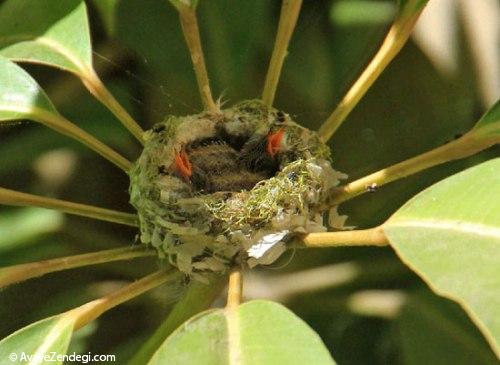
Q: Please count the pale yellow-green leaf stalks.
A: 11